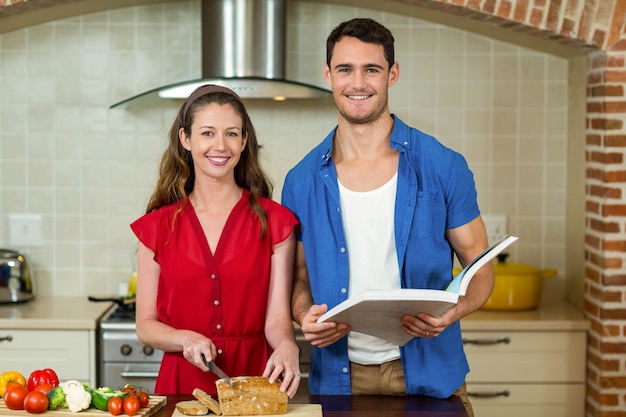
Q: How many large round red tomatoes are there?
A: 4